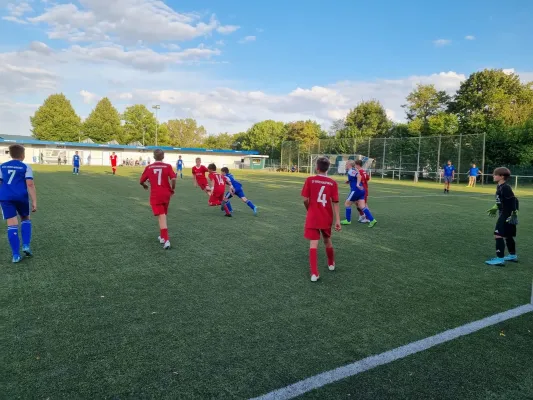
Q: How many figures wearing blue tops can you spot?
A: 7